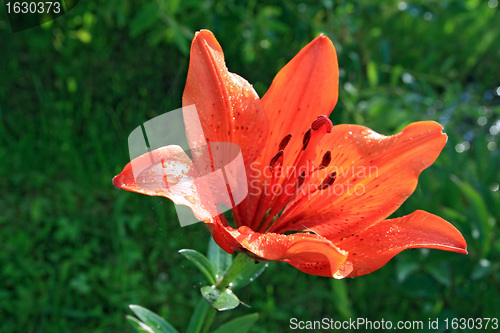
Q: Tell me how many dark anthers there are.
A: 6